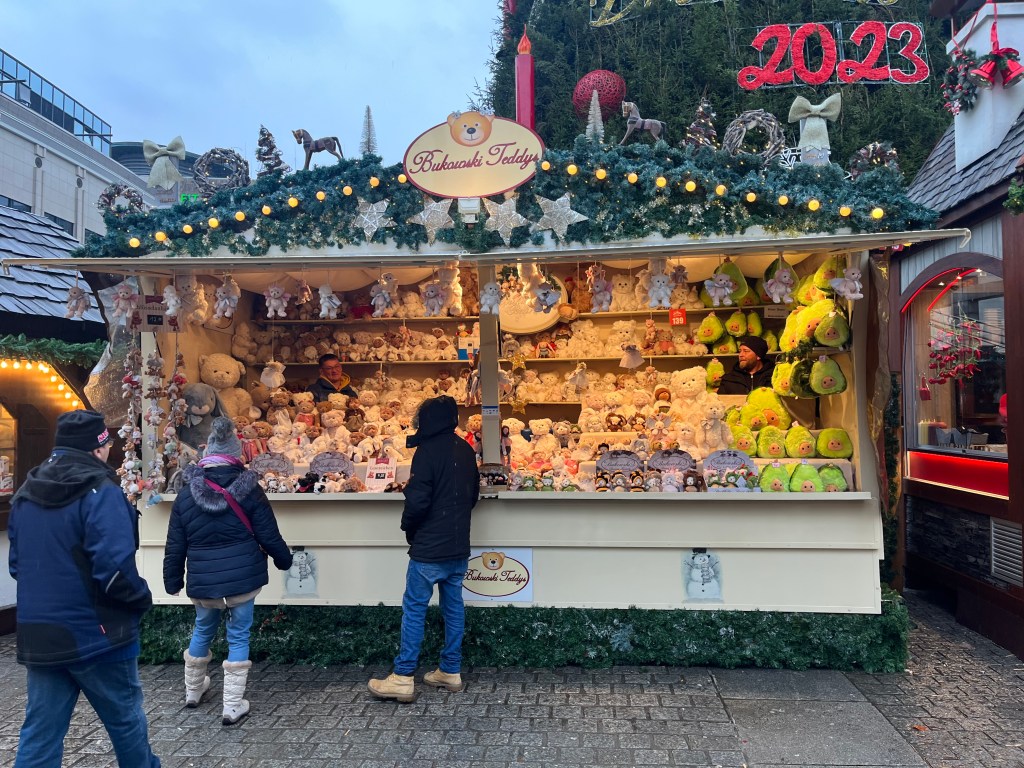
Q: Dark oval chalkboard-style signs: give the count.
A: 5